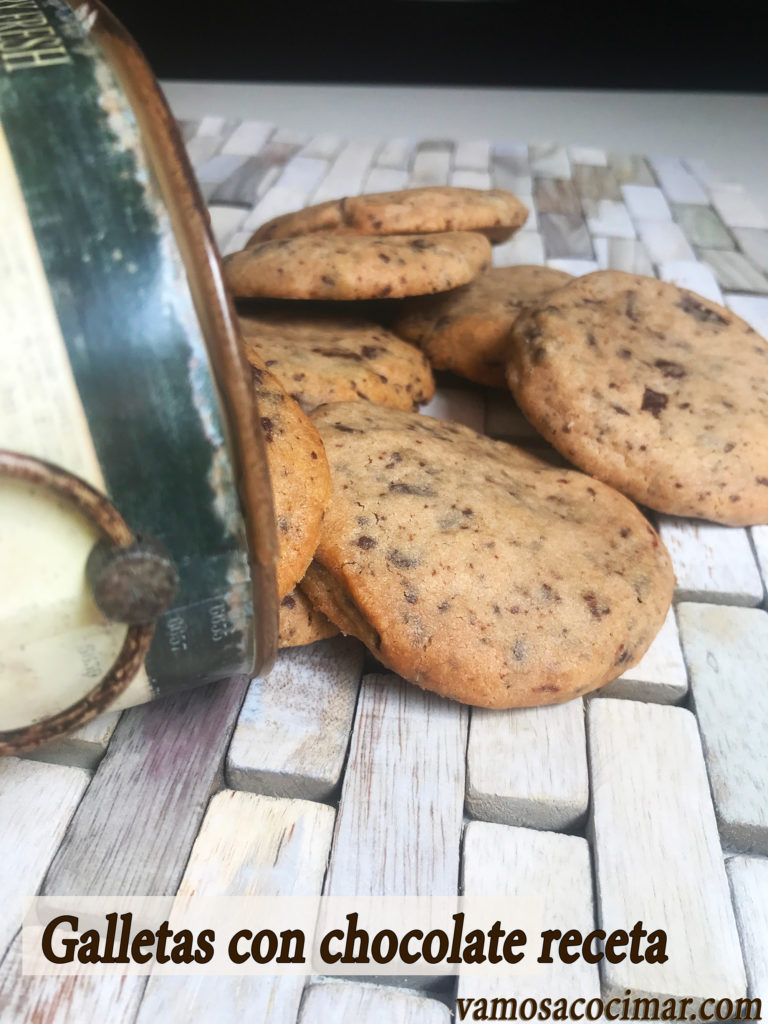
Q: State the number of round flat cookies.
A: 8